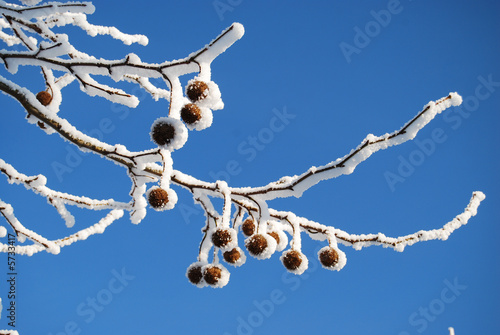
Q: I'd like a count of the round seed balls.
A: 14